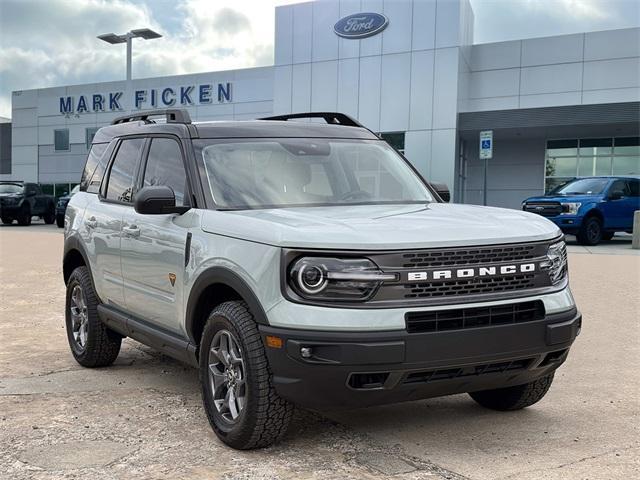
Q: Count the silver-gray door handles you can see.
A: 2